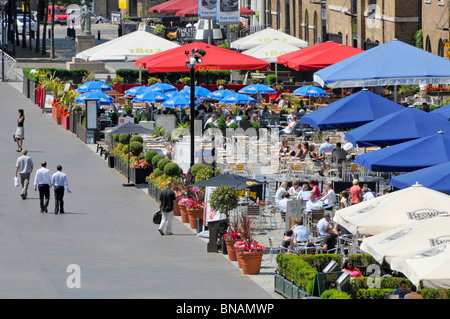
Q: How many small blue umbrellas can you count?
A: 12